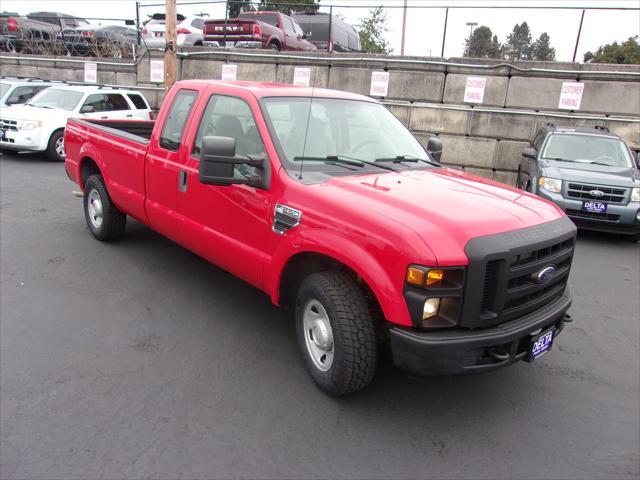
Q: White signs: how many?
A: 7